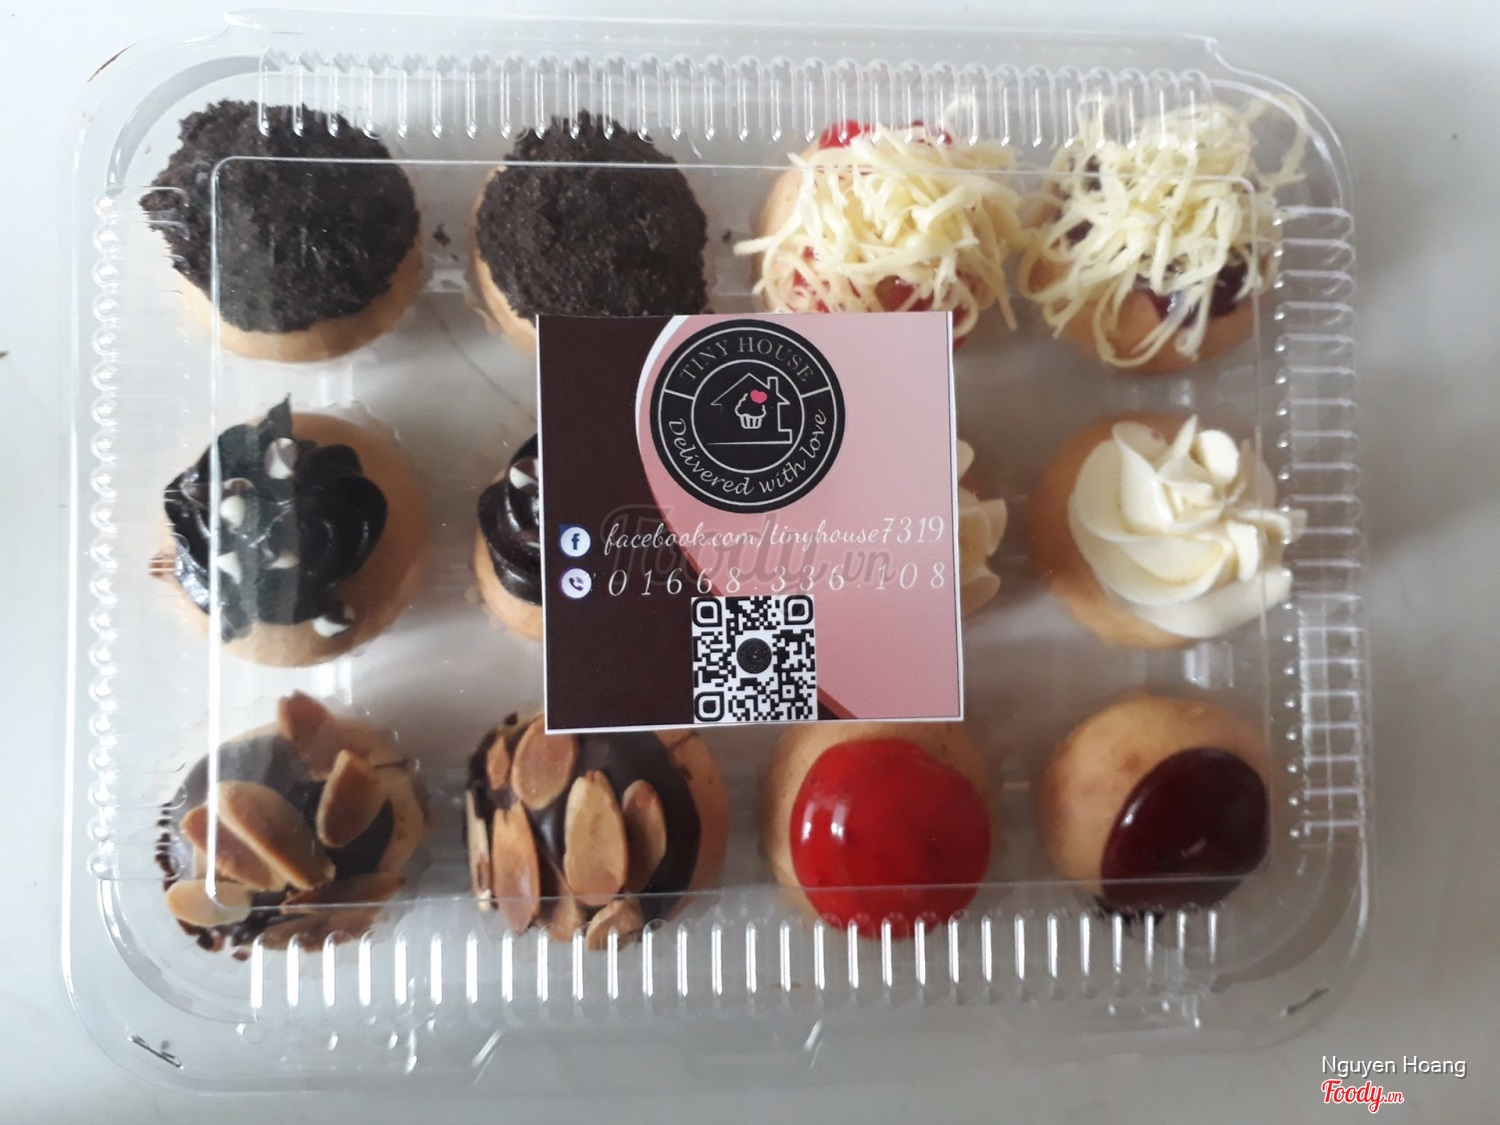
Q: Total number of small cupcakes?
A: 12